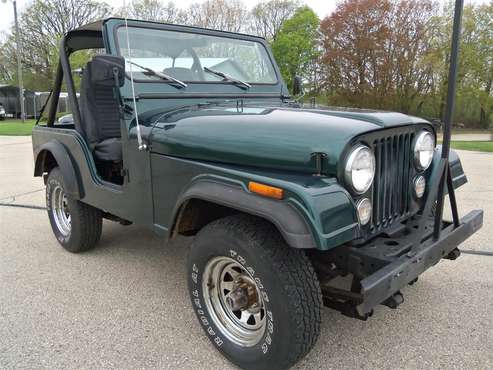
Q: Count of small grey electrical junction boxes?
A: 2